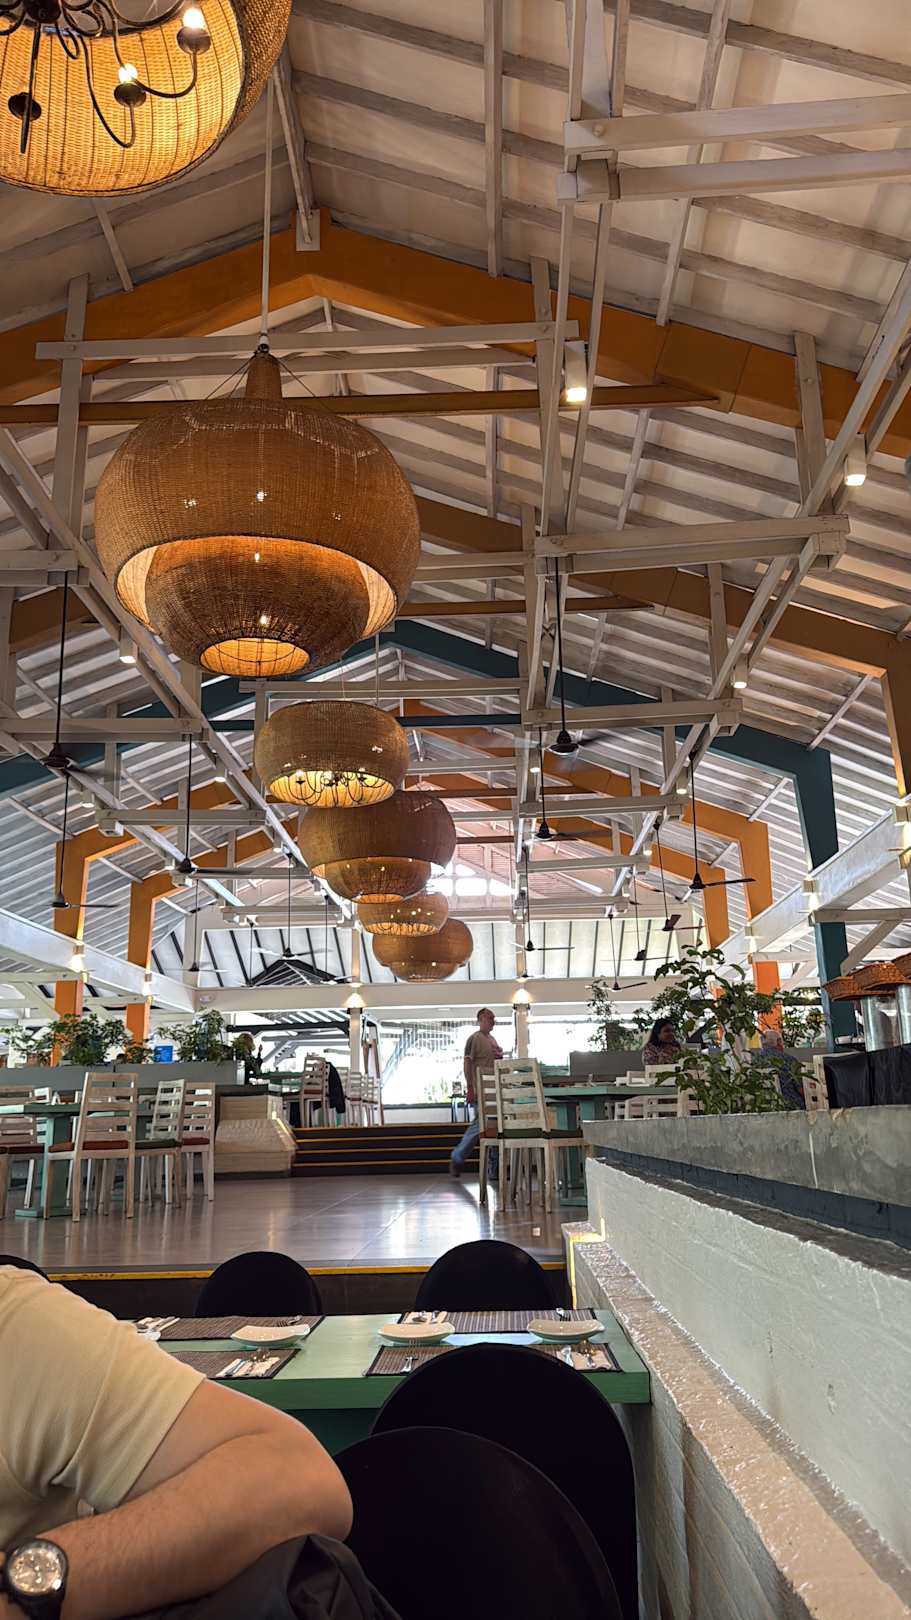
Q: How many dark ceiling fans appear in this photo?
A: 15